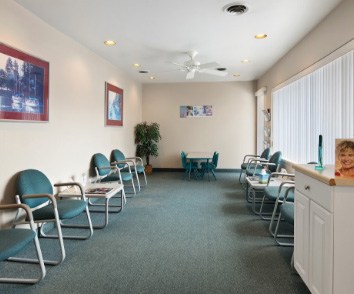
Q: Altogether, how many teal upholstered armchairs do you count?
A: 8